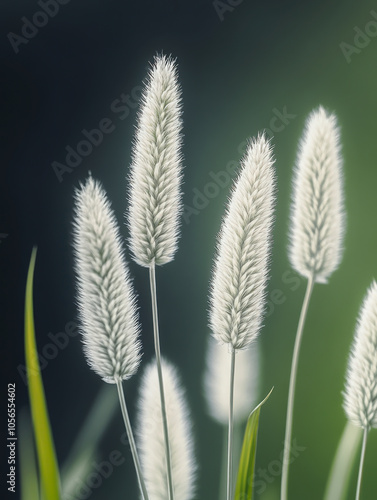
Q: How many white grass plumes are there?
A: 7